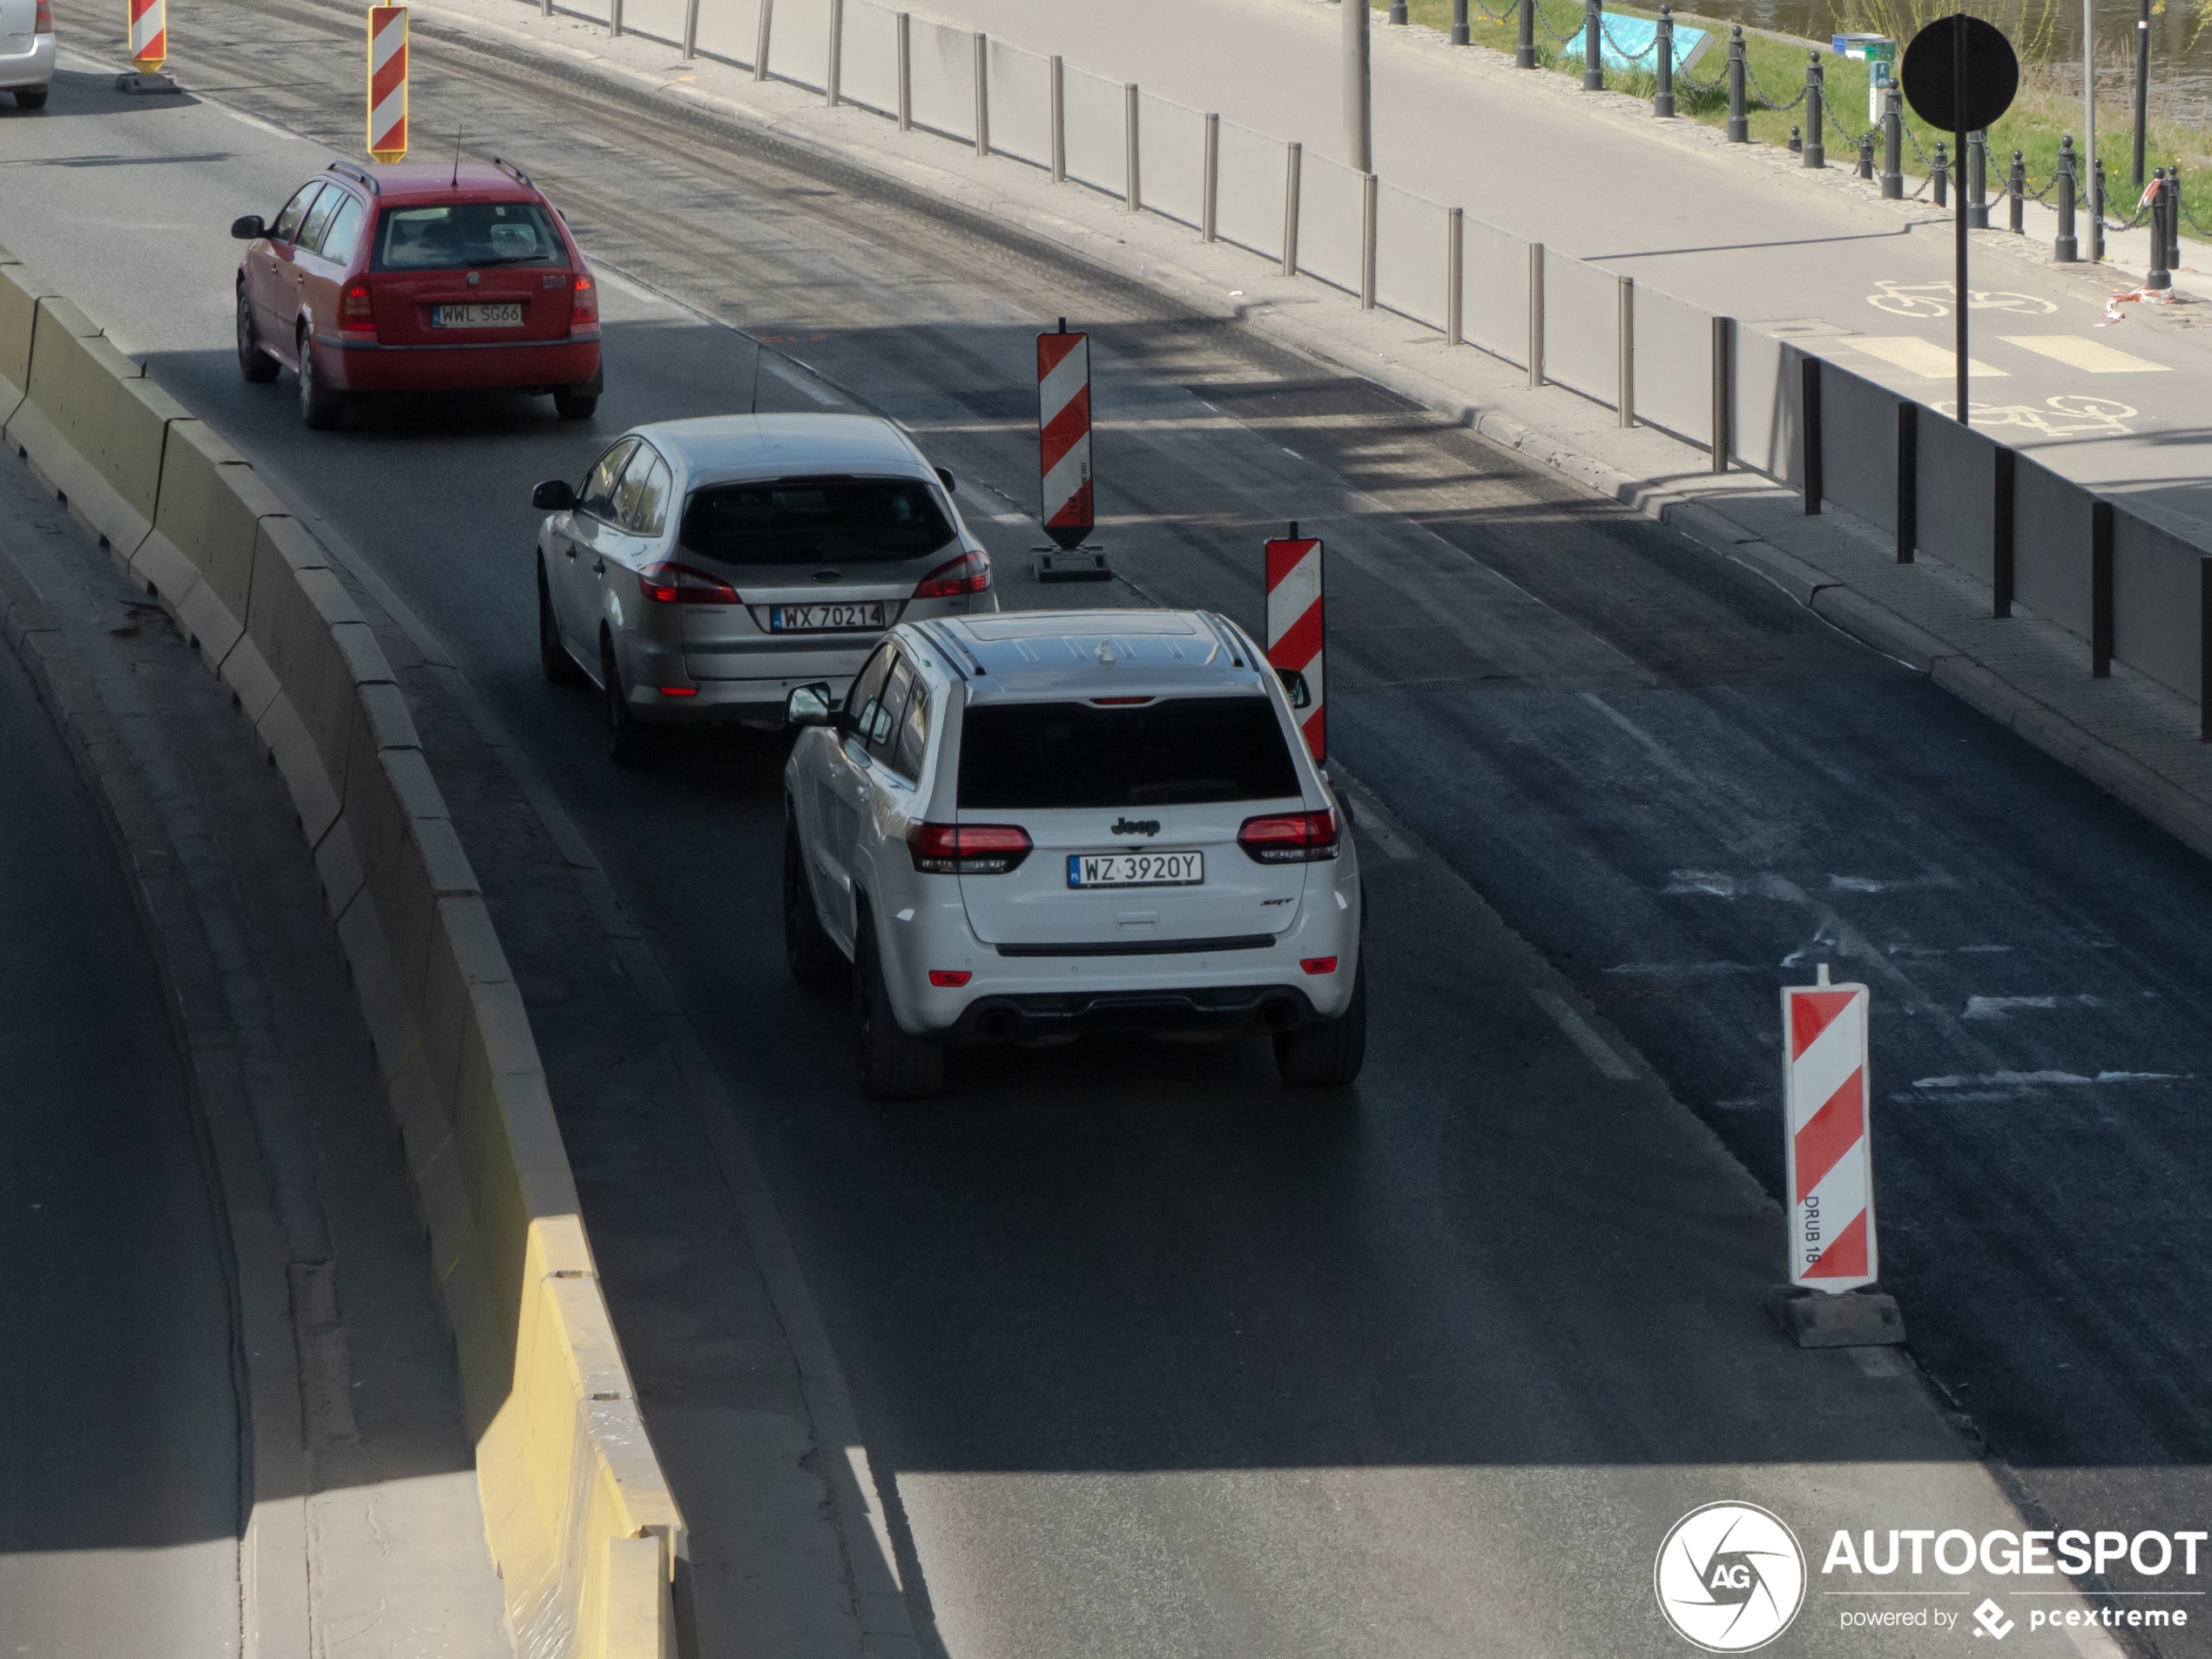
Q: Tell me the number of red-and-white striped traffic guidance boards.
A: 5